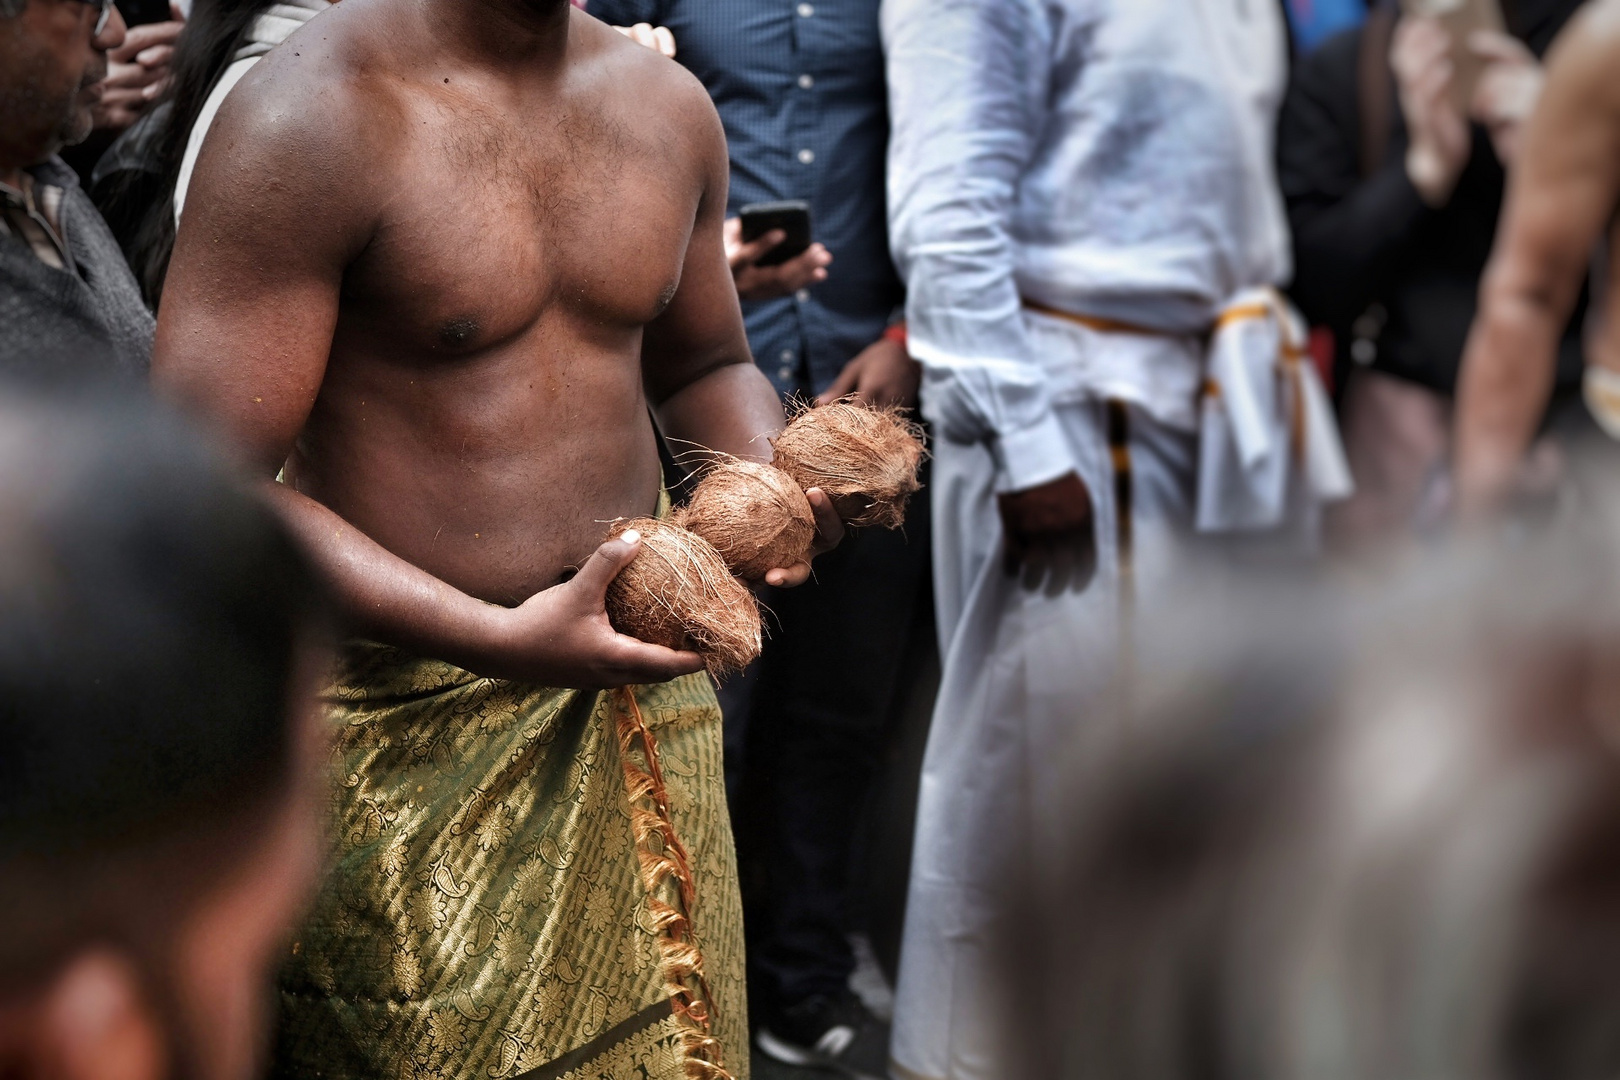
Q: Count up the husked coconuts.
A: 3